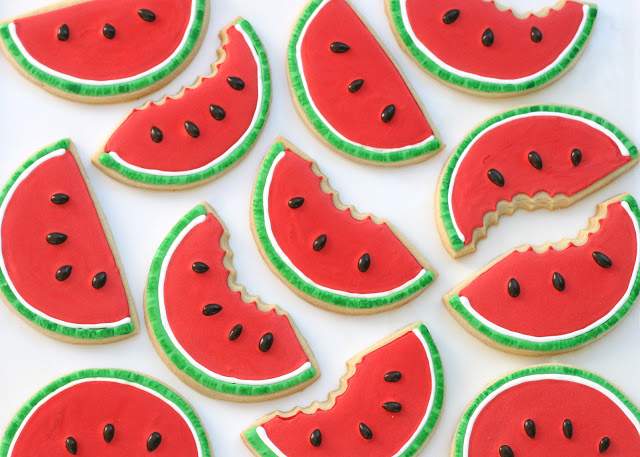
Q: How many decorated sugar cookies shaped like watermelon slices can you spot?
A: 12